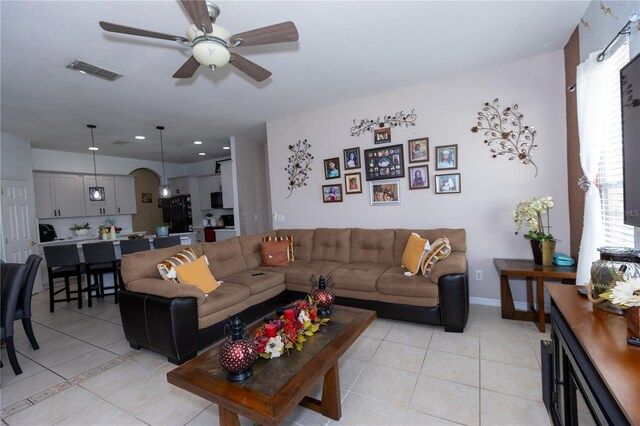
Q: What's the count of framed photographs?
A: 11